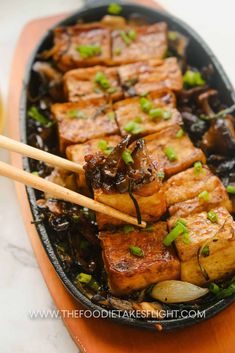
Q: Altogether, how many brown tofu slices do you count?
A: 12